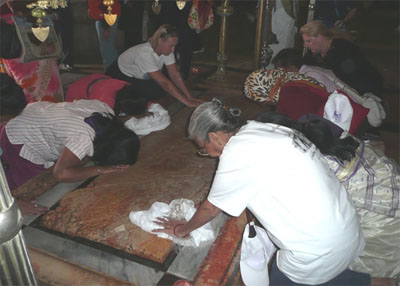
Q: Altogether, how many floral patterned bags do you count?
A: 1